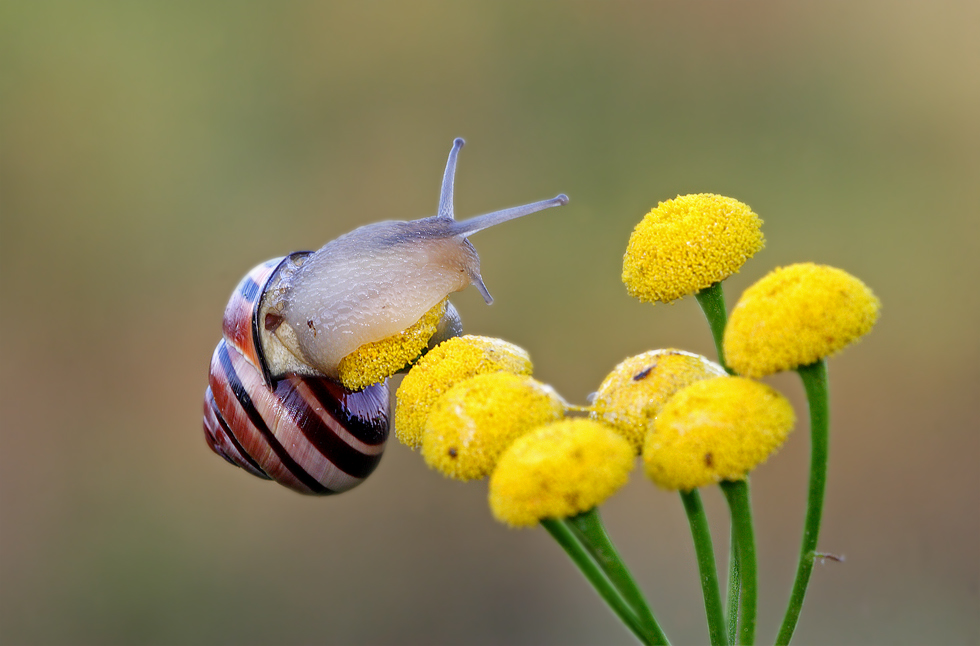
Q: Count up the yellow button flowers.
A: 8